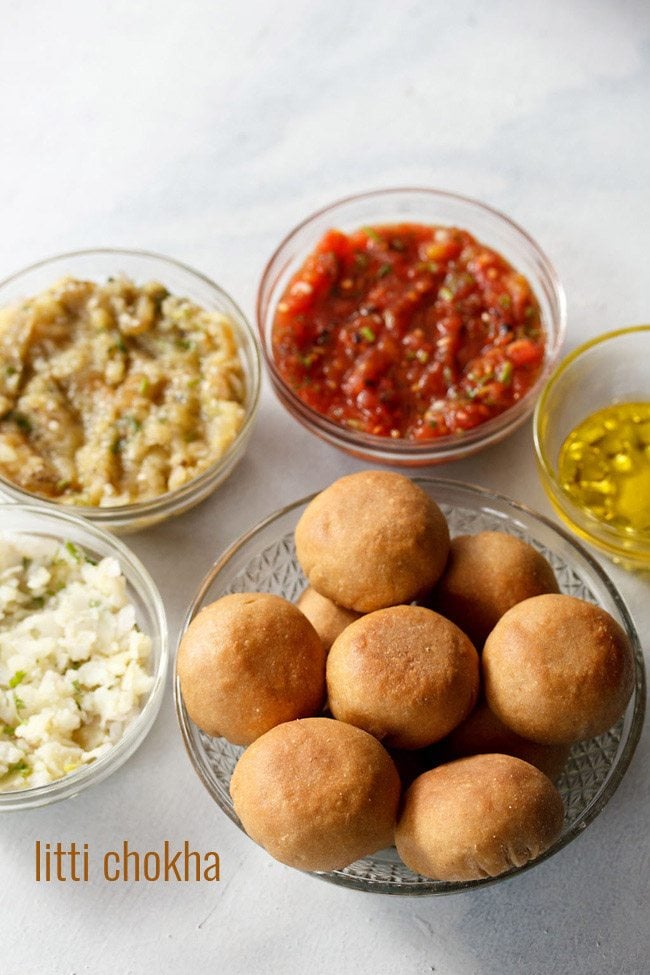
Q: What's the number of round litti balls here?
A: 9